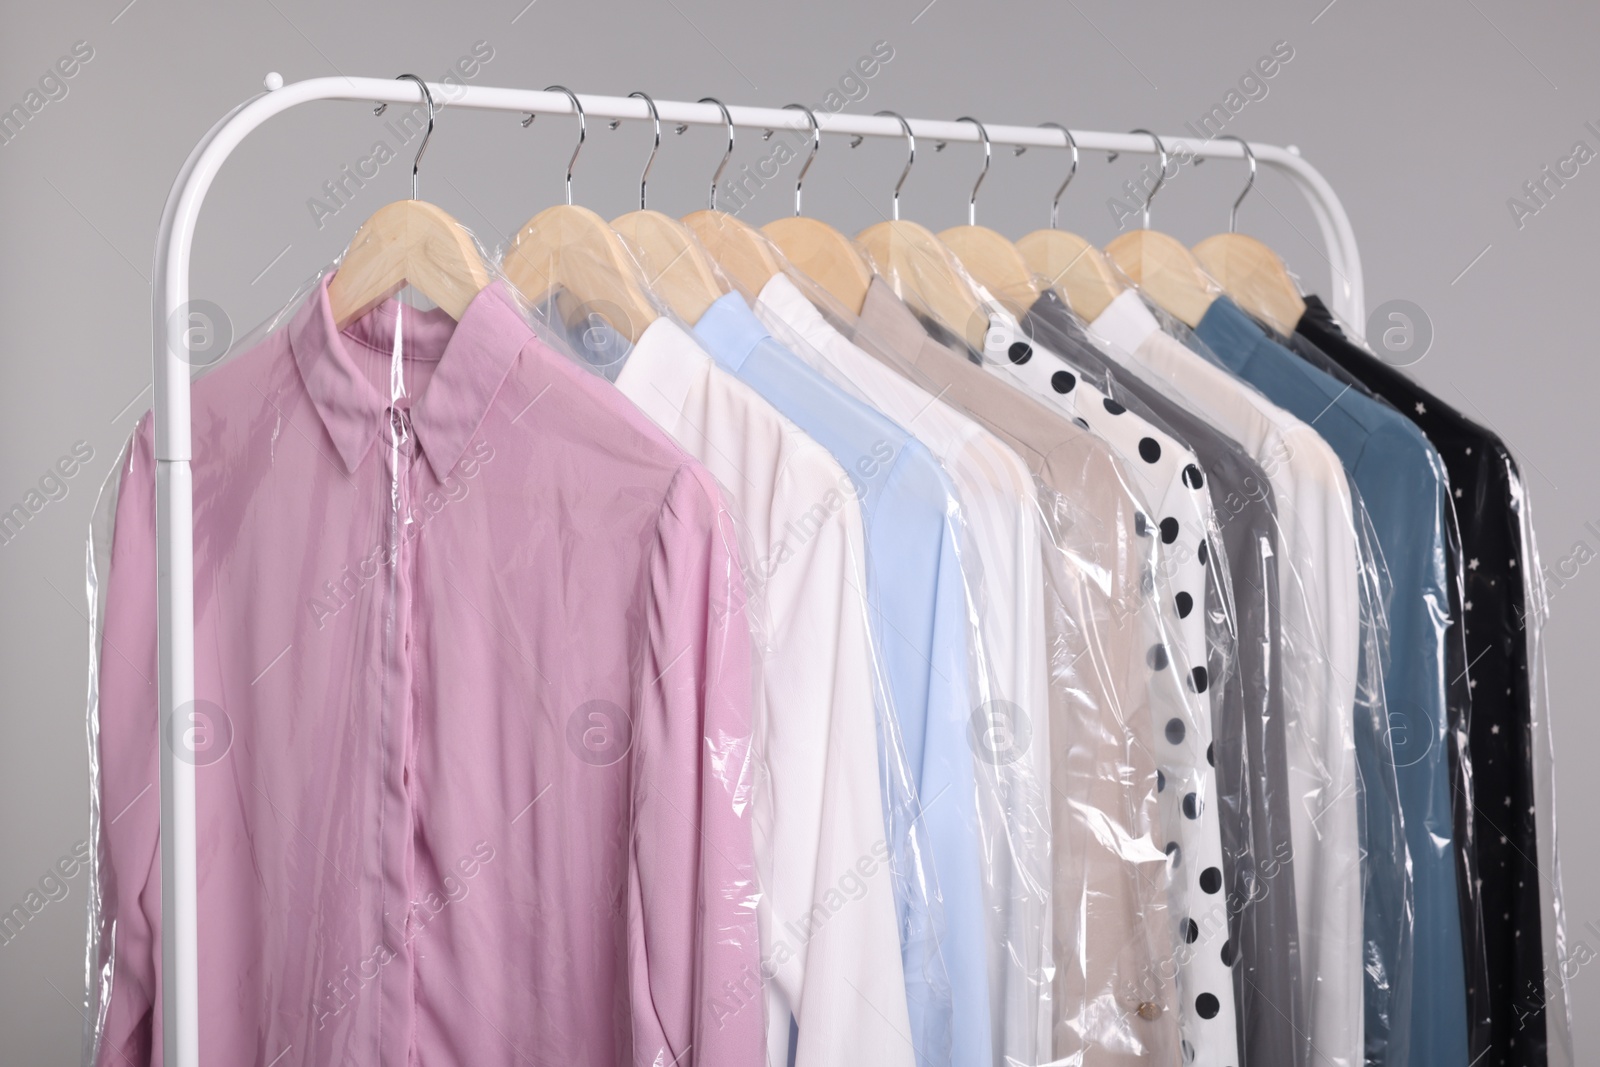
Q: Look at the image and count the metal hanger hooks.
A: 10